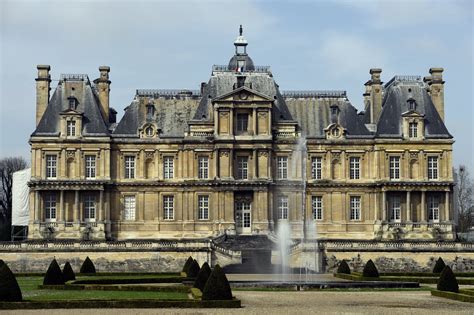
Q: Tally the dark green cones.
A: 12